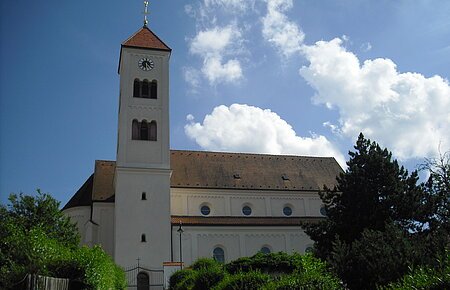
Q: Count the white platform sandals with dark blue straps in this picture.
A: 0